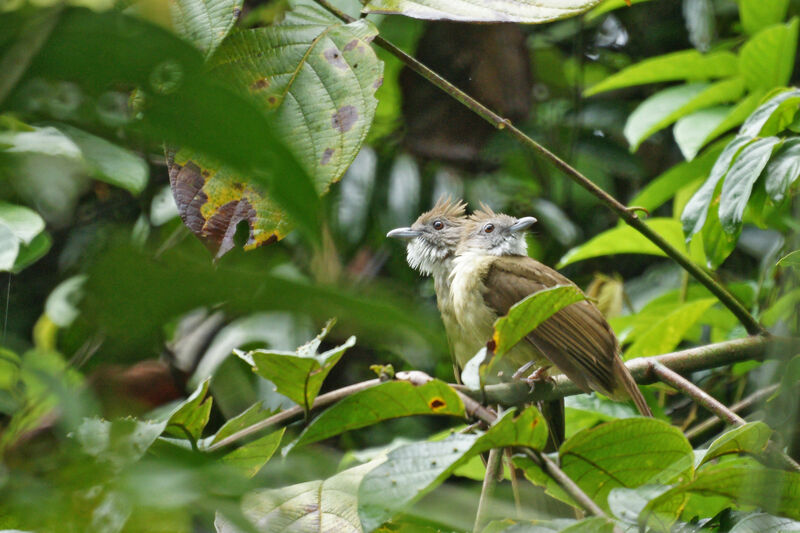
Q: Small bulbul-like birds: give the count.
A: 2